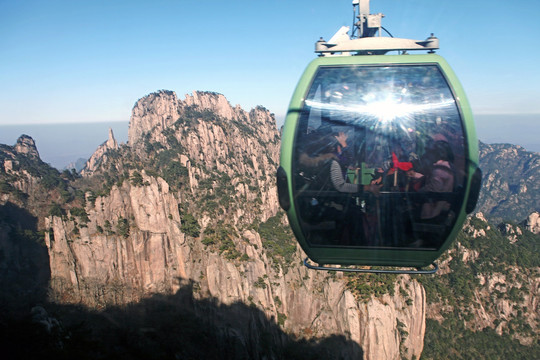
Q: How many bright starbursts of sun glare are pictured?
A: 1